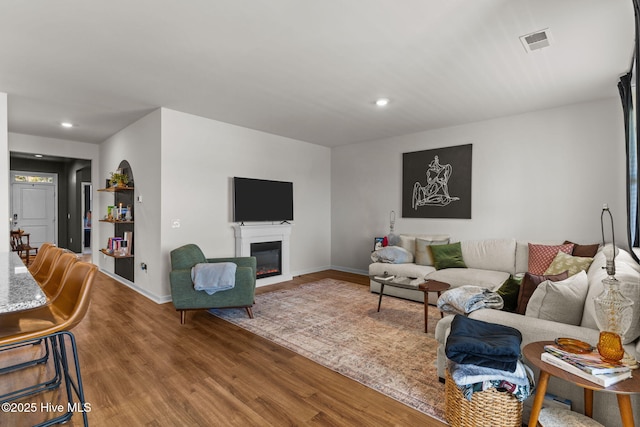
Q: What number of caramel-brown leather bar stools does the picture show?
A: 4